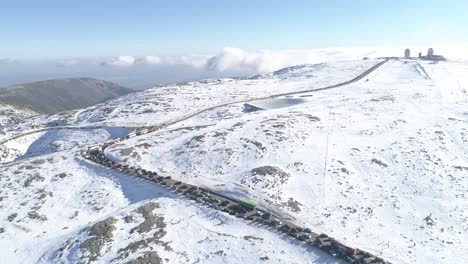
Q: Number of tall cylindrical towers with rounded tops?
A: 2